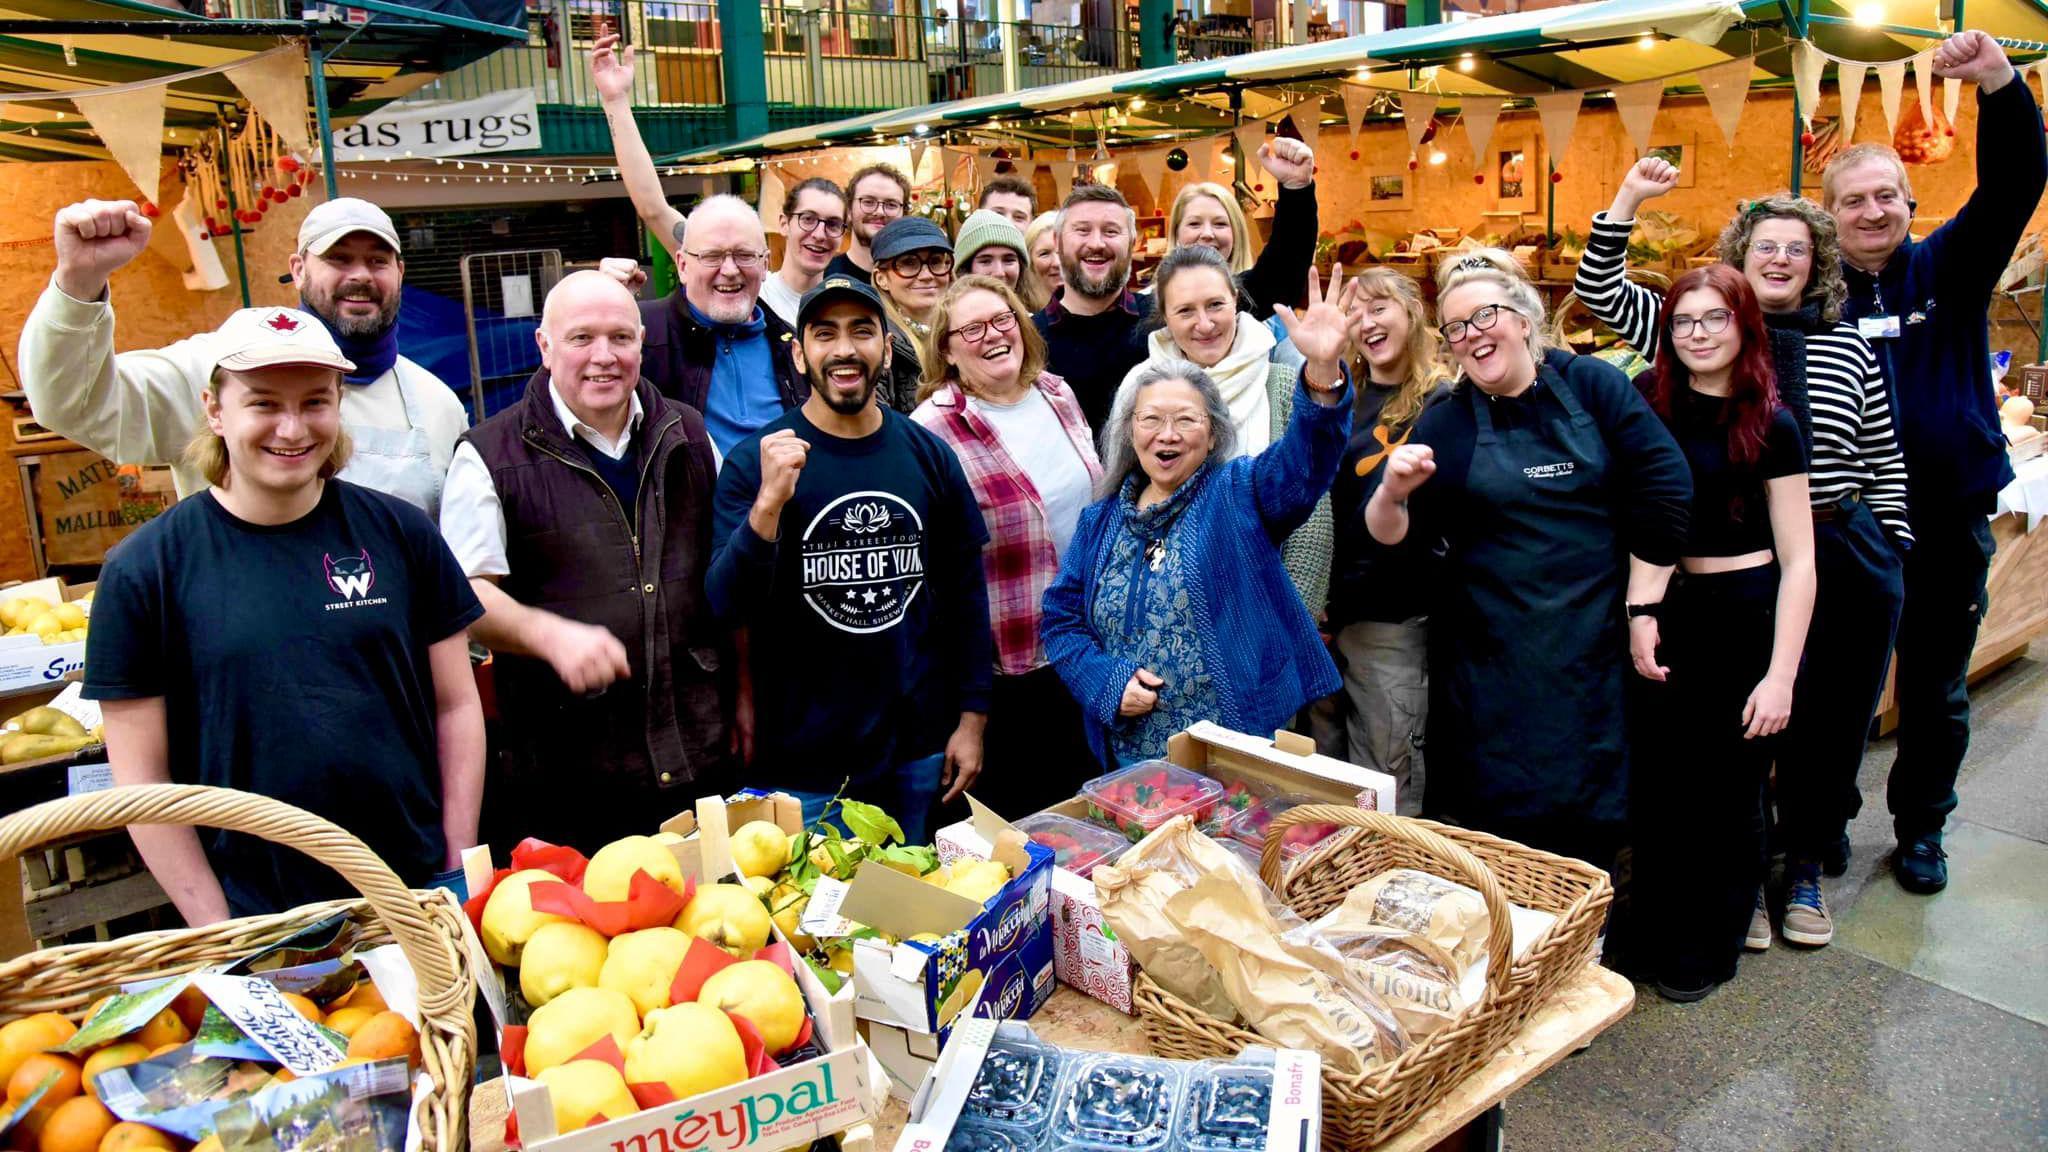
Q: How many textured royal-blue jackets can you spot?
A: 1